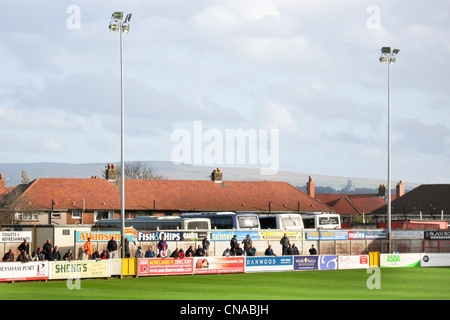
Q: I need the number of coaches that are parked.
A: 4